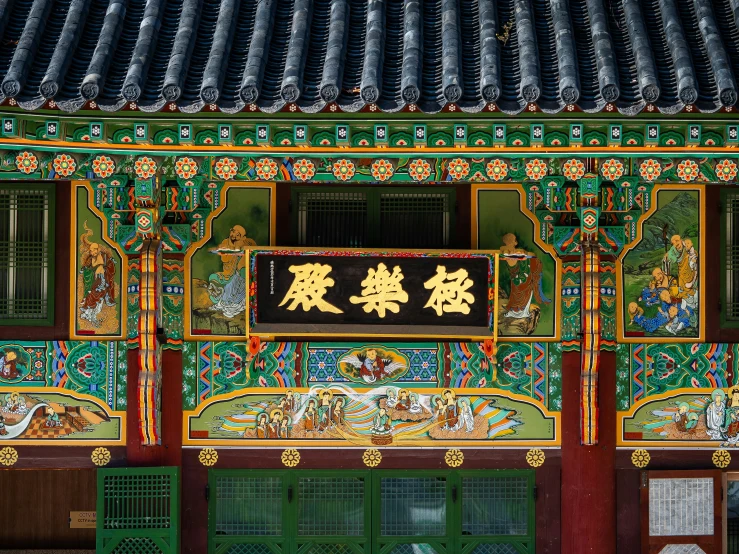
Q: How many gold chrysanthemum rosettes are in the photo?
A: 9